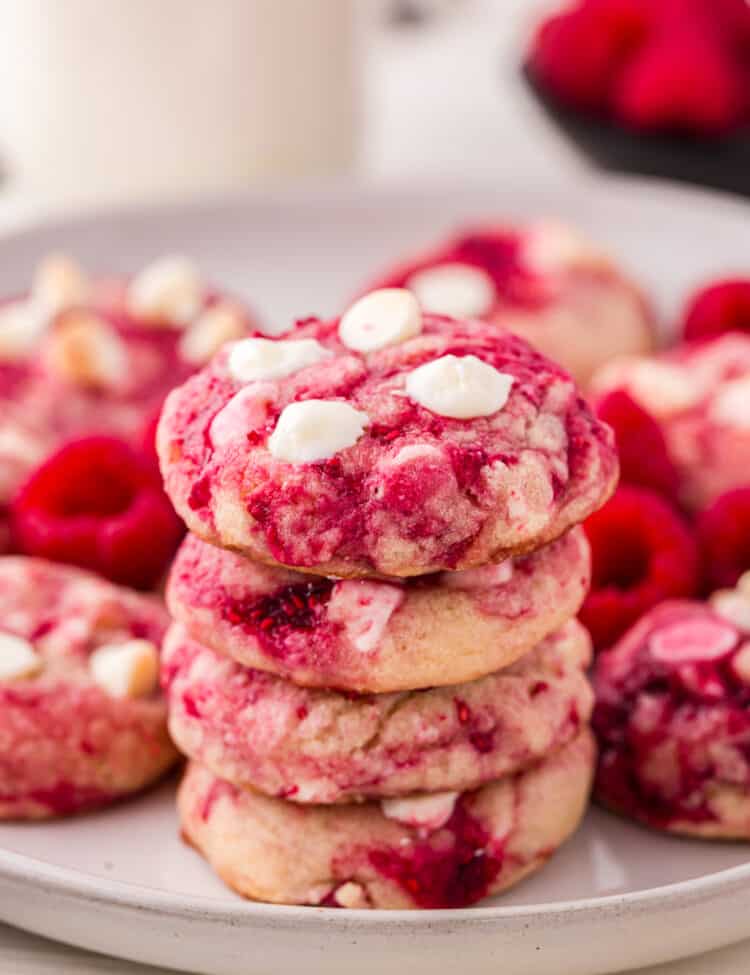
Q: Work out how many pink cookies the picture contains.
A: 9